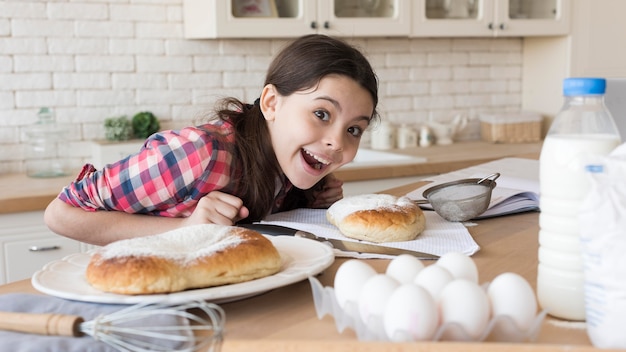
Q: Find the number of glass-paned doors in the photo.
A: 4